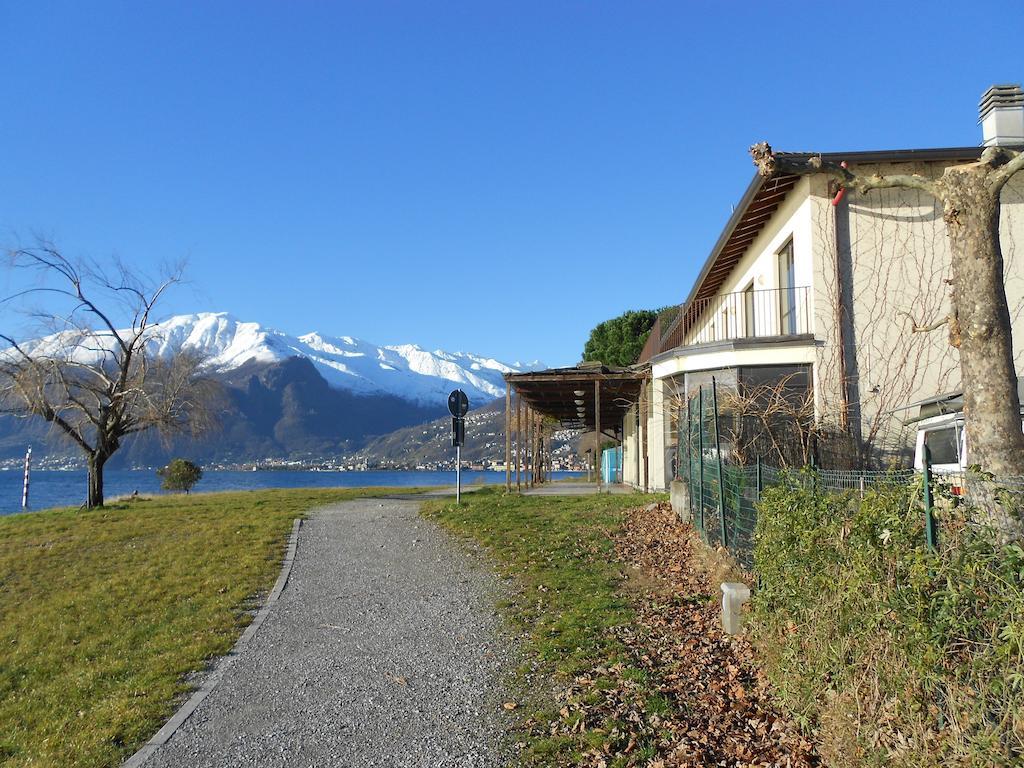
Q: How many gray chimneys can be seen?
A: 1